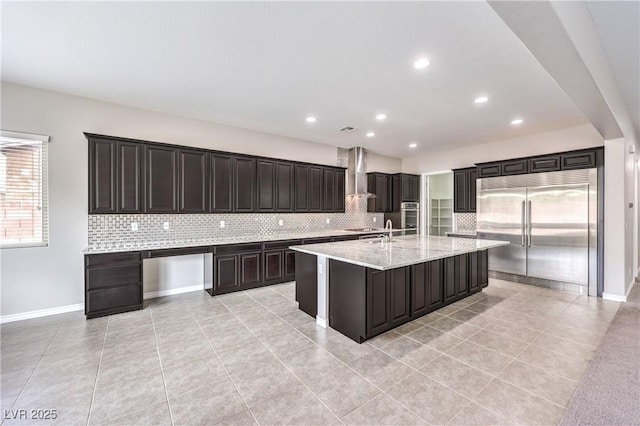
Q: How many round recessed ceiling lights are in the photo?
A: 7